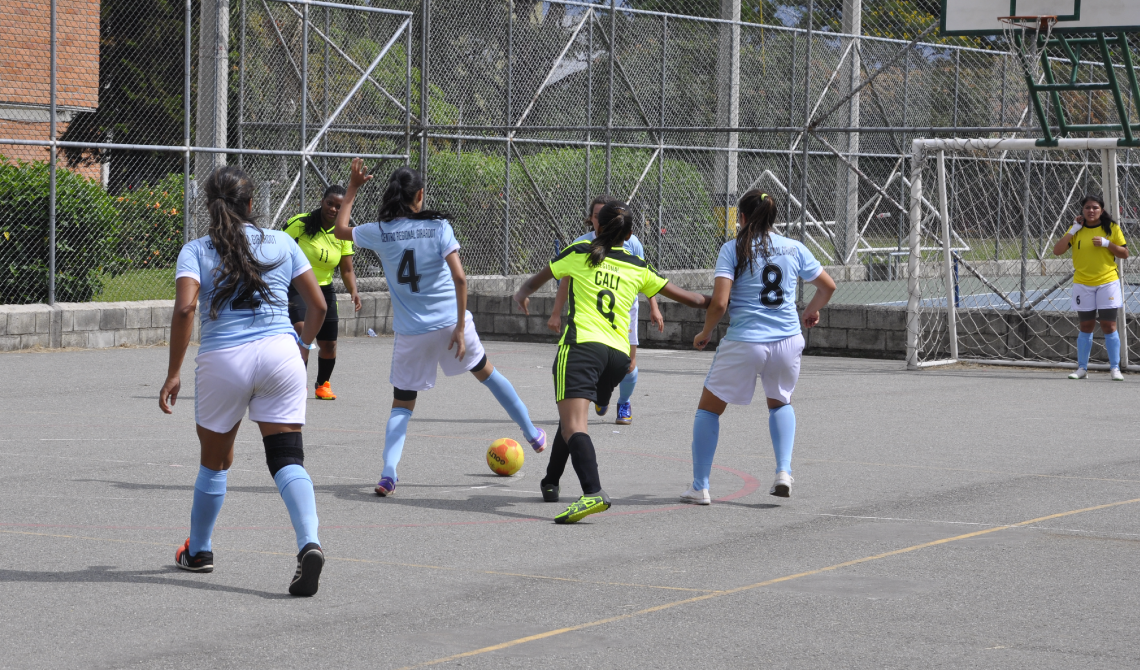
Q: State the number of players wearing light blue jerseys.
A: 4